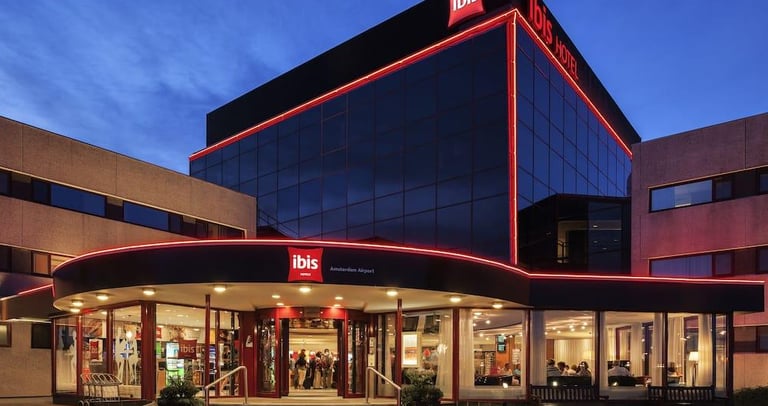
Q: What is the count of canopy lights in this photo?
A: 13